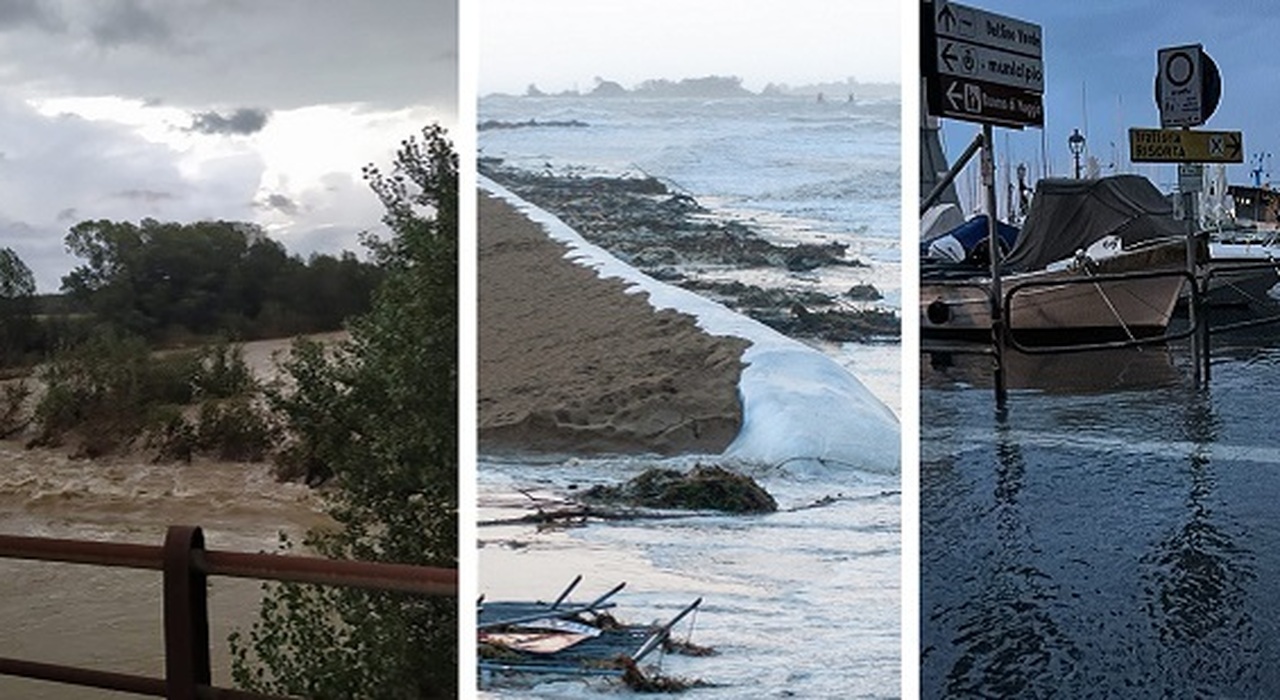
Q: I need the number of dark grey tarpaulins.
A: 1